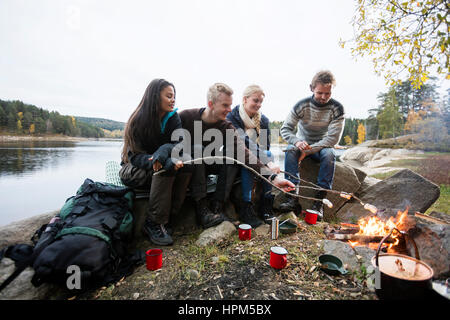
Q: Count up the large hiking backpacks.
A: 1